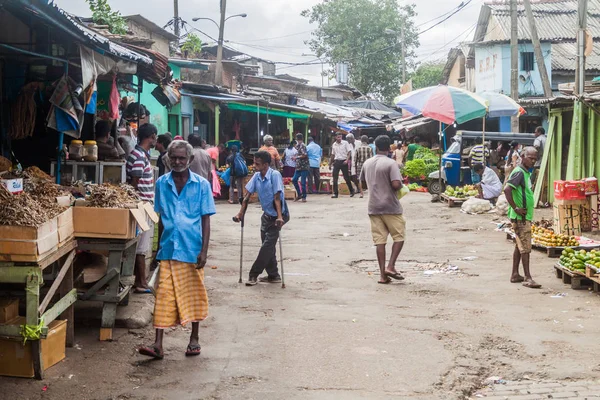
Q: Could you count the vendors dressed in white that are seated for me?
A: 1